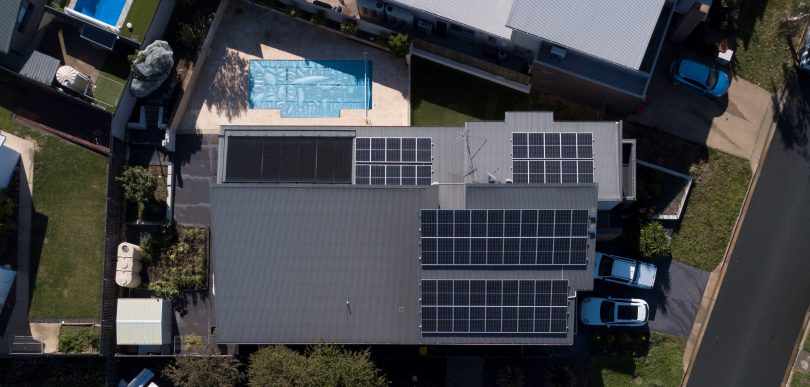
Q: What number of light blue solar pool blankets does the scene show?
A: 1